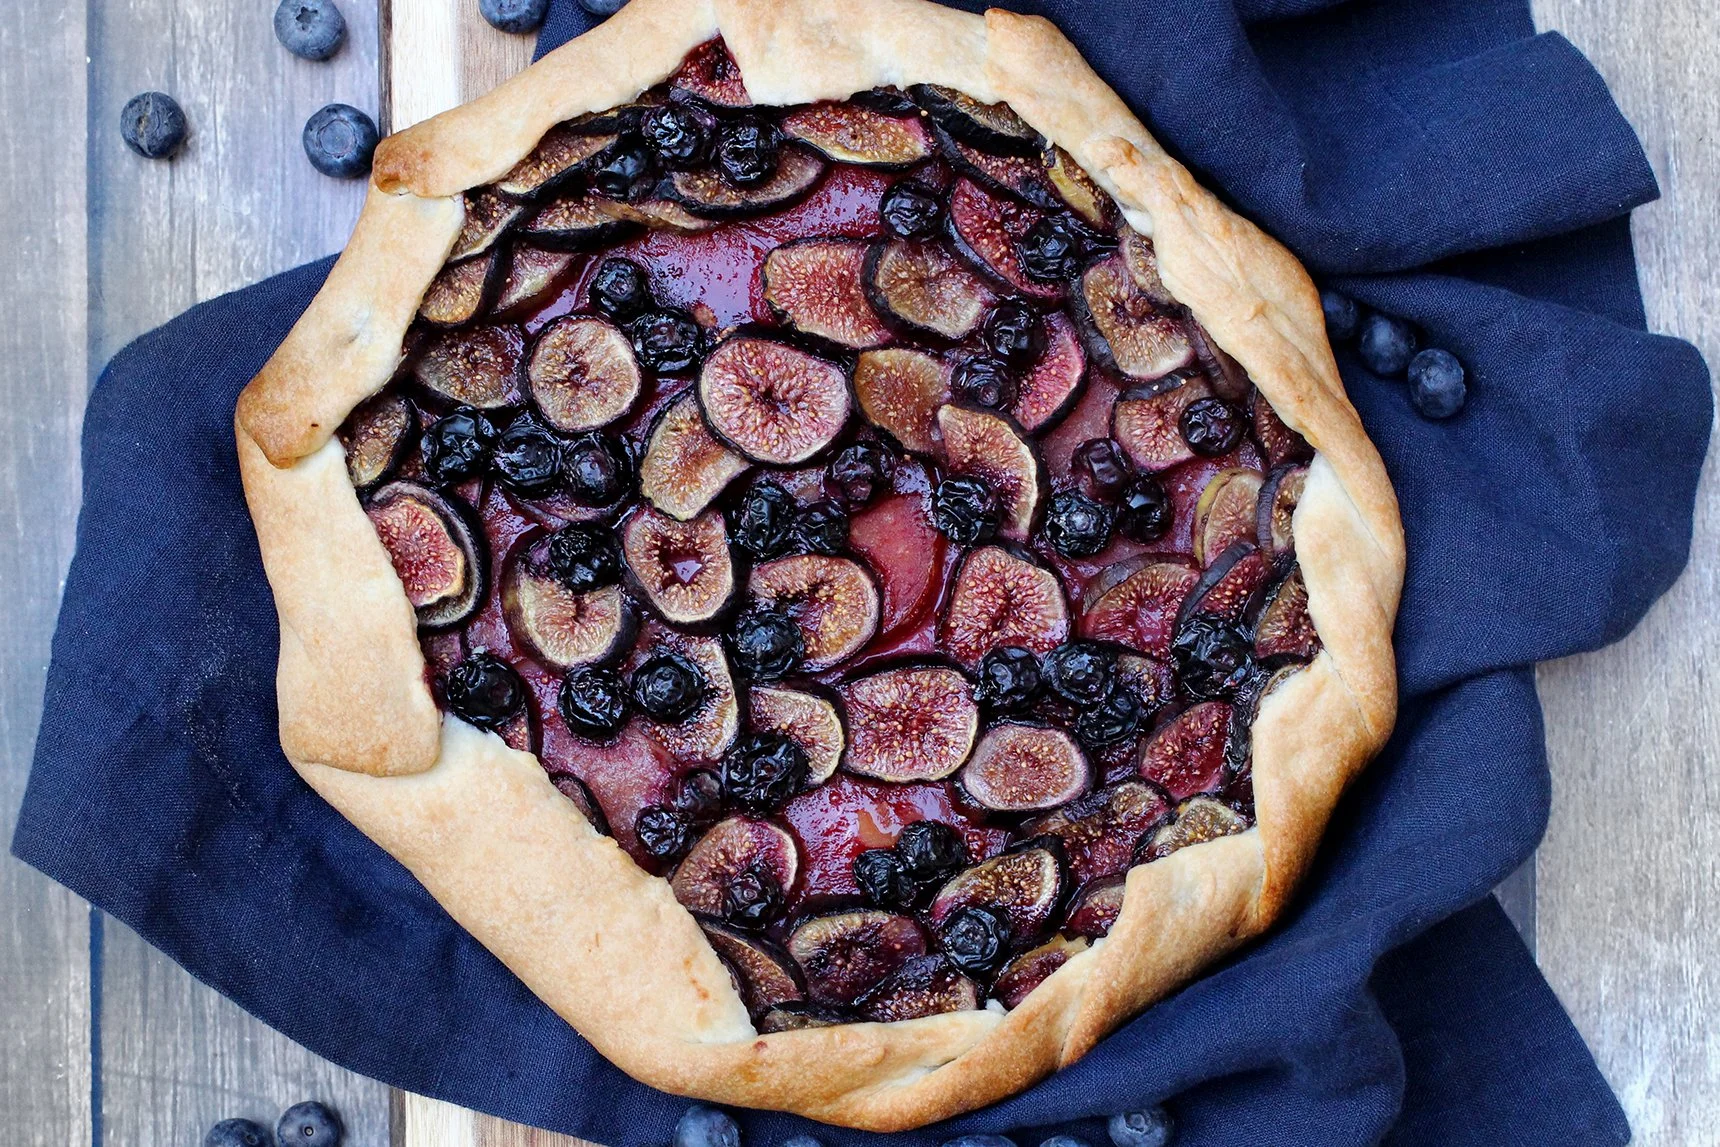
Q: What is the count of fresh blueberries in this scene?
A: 15